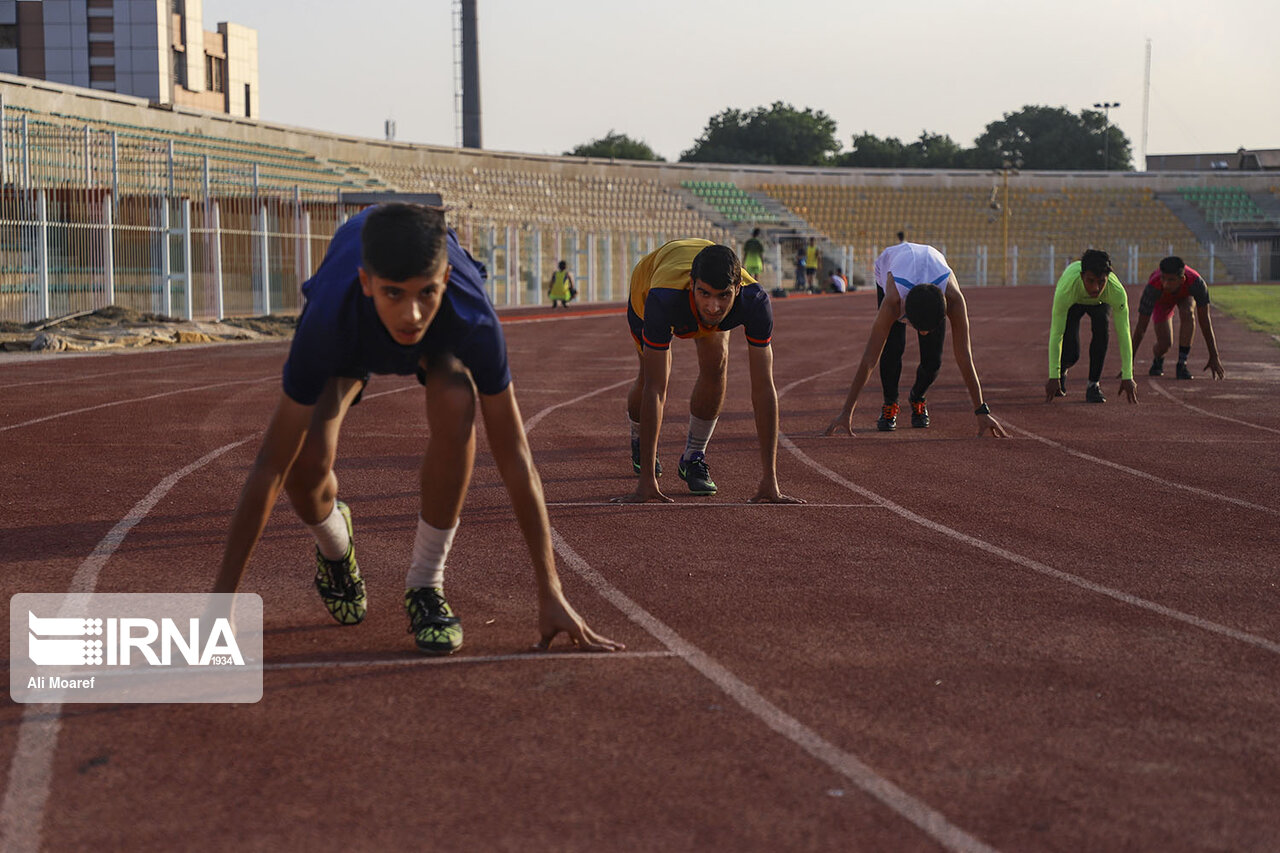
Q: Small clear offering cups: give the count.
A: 0